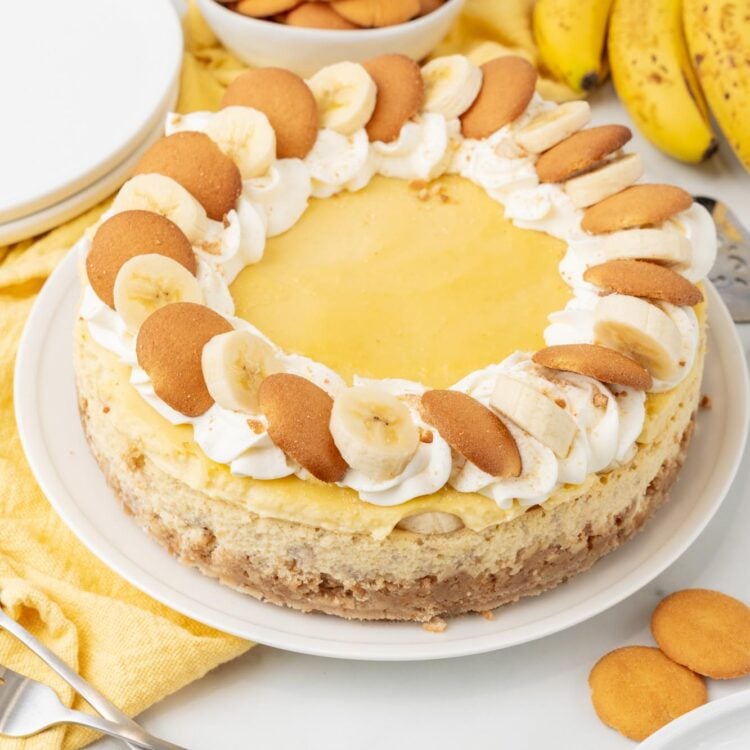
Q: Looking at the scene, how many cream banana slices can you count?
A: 12